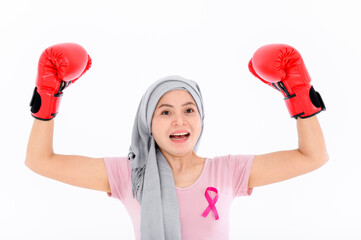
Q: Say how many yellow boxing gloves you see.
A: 0